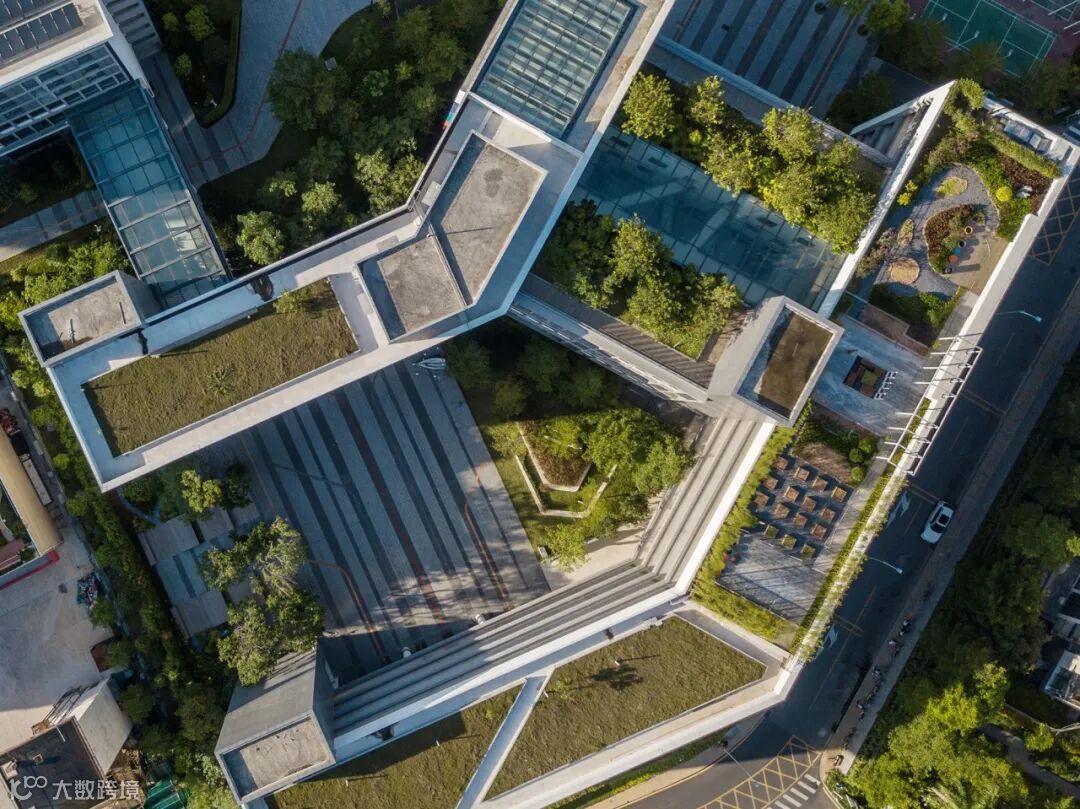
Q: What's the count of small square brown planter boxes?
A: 15